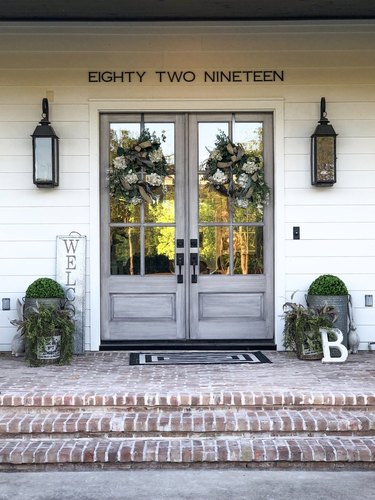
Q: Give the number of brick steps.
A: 3